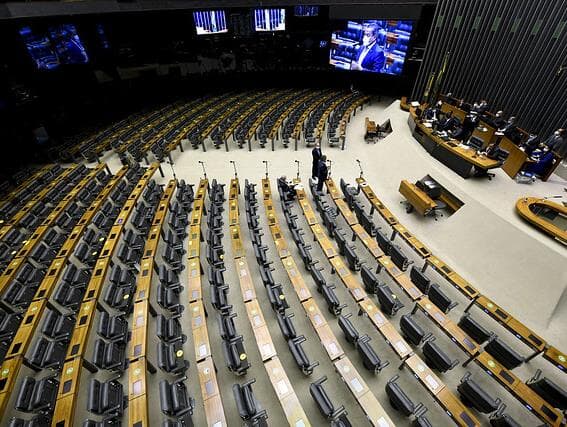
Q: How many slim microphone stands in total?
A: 7